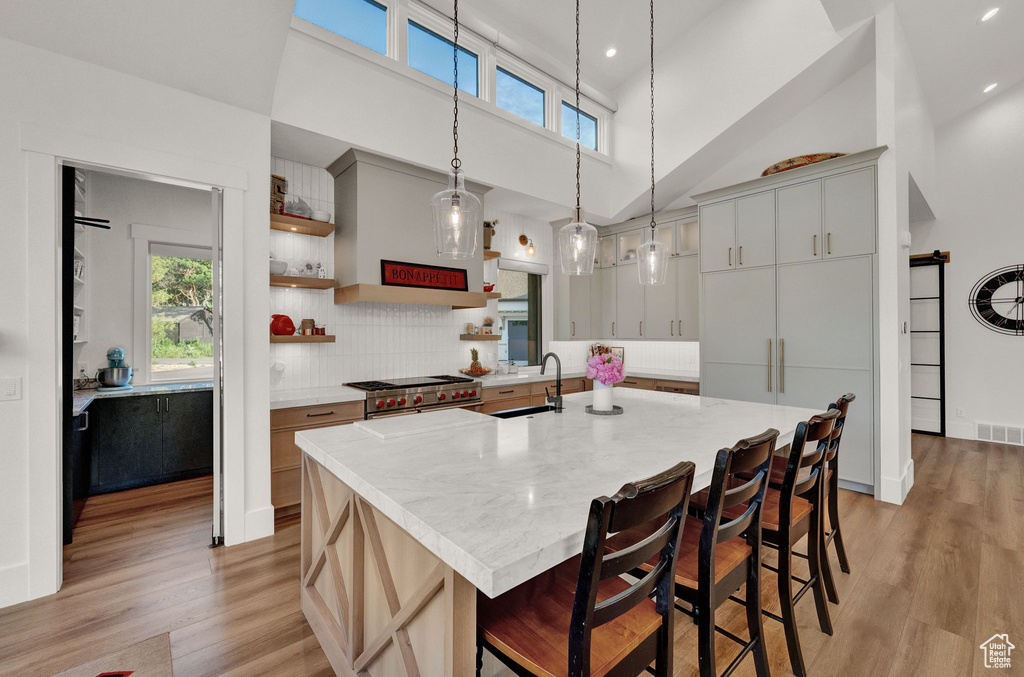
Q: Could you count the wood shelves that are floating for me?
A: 6